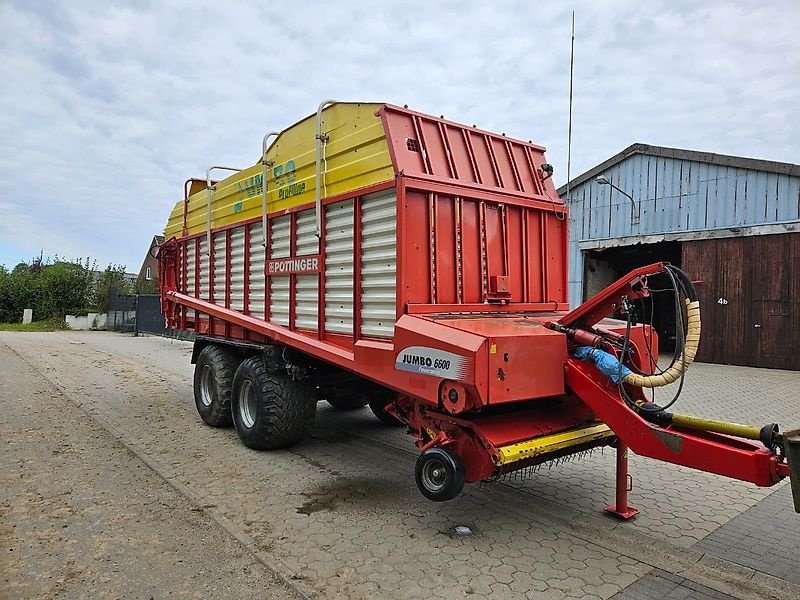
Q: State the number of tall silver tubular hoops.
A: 3